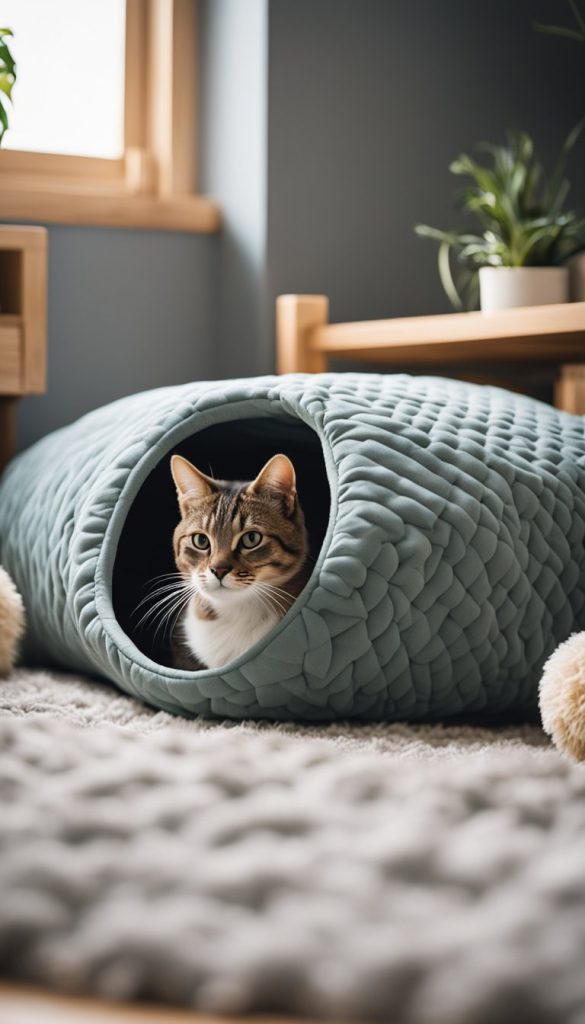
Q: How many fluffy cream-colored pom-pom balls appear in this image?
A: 2